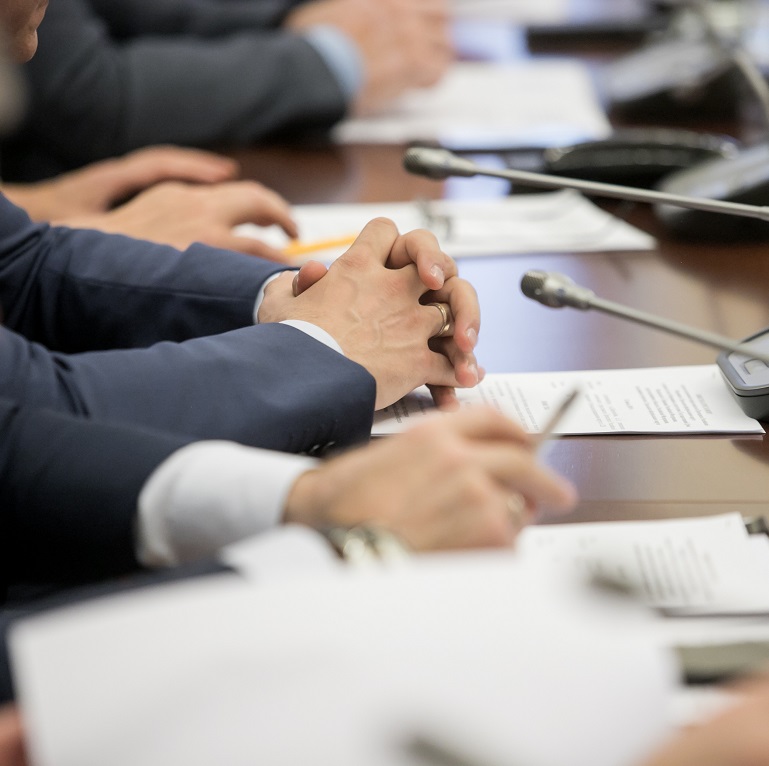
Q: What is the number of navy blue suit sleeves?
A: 3